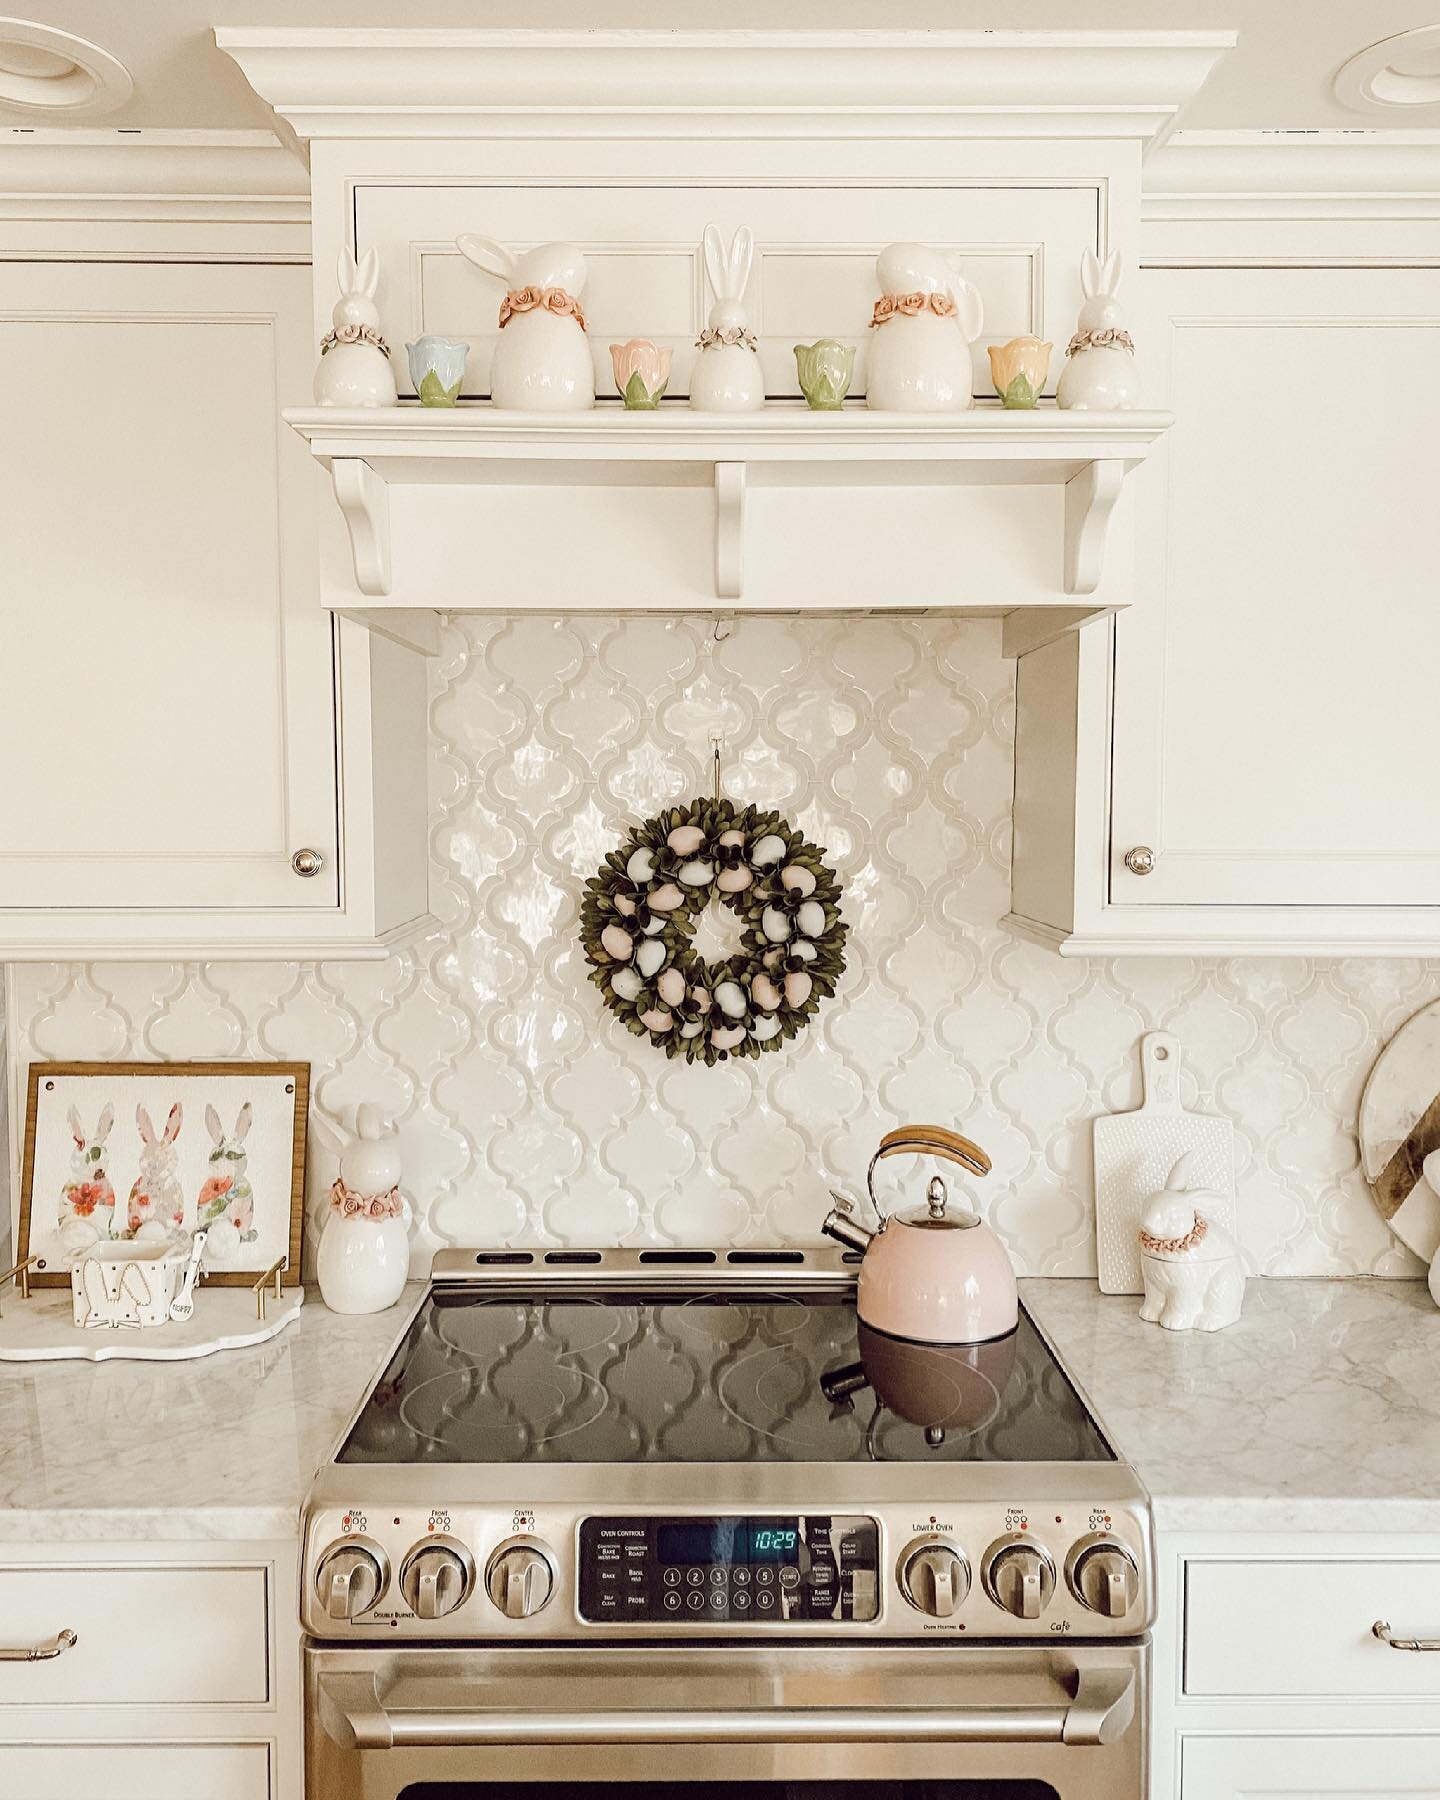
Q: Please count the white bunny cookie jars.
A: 1